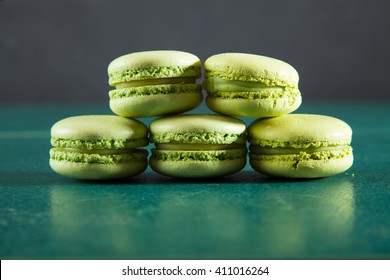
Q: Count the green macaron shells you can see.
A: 10